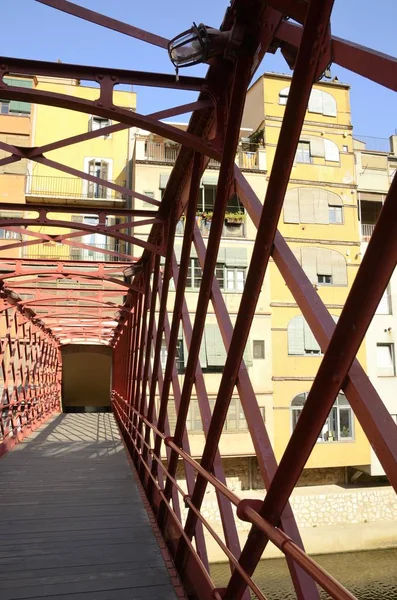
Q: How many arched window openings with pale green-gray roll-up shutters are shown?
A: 5